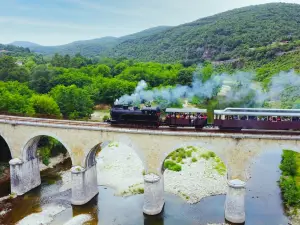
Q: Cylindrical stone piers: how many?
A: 4